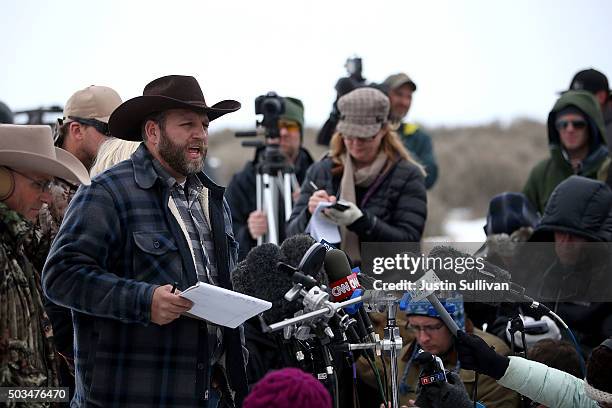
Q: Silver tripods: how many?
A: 1